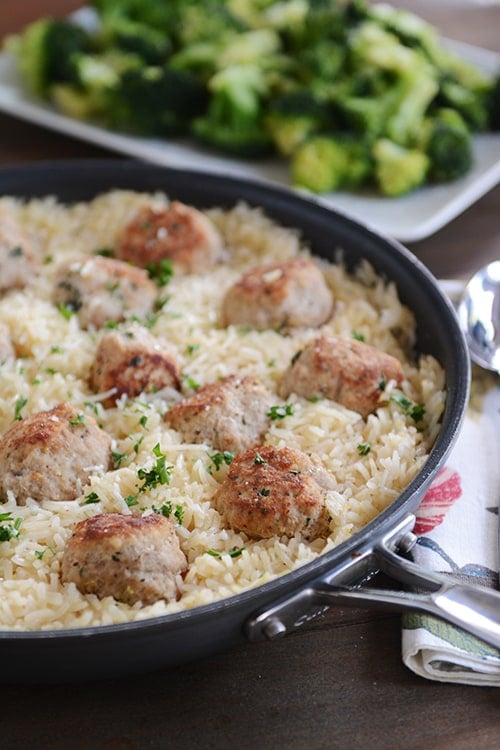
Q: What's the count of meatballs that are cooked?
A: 11